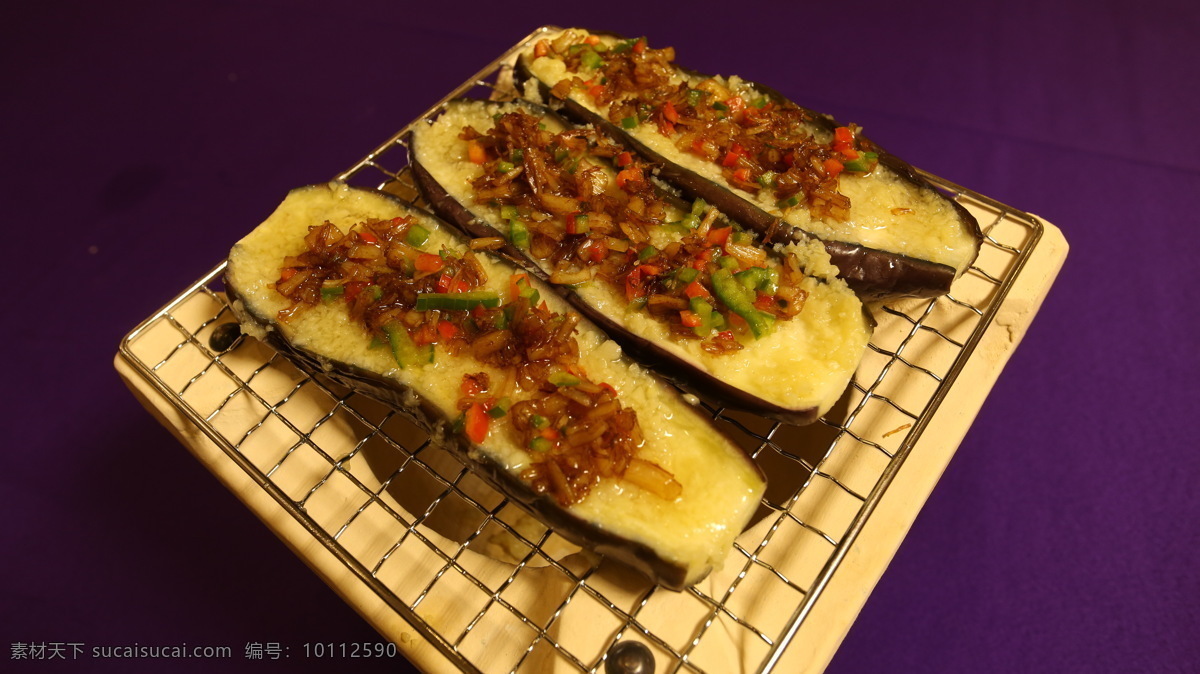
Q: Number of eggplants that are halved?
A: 3